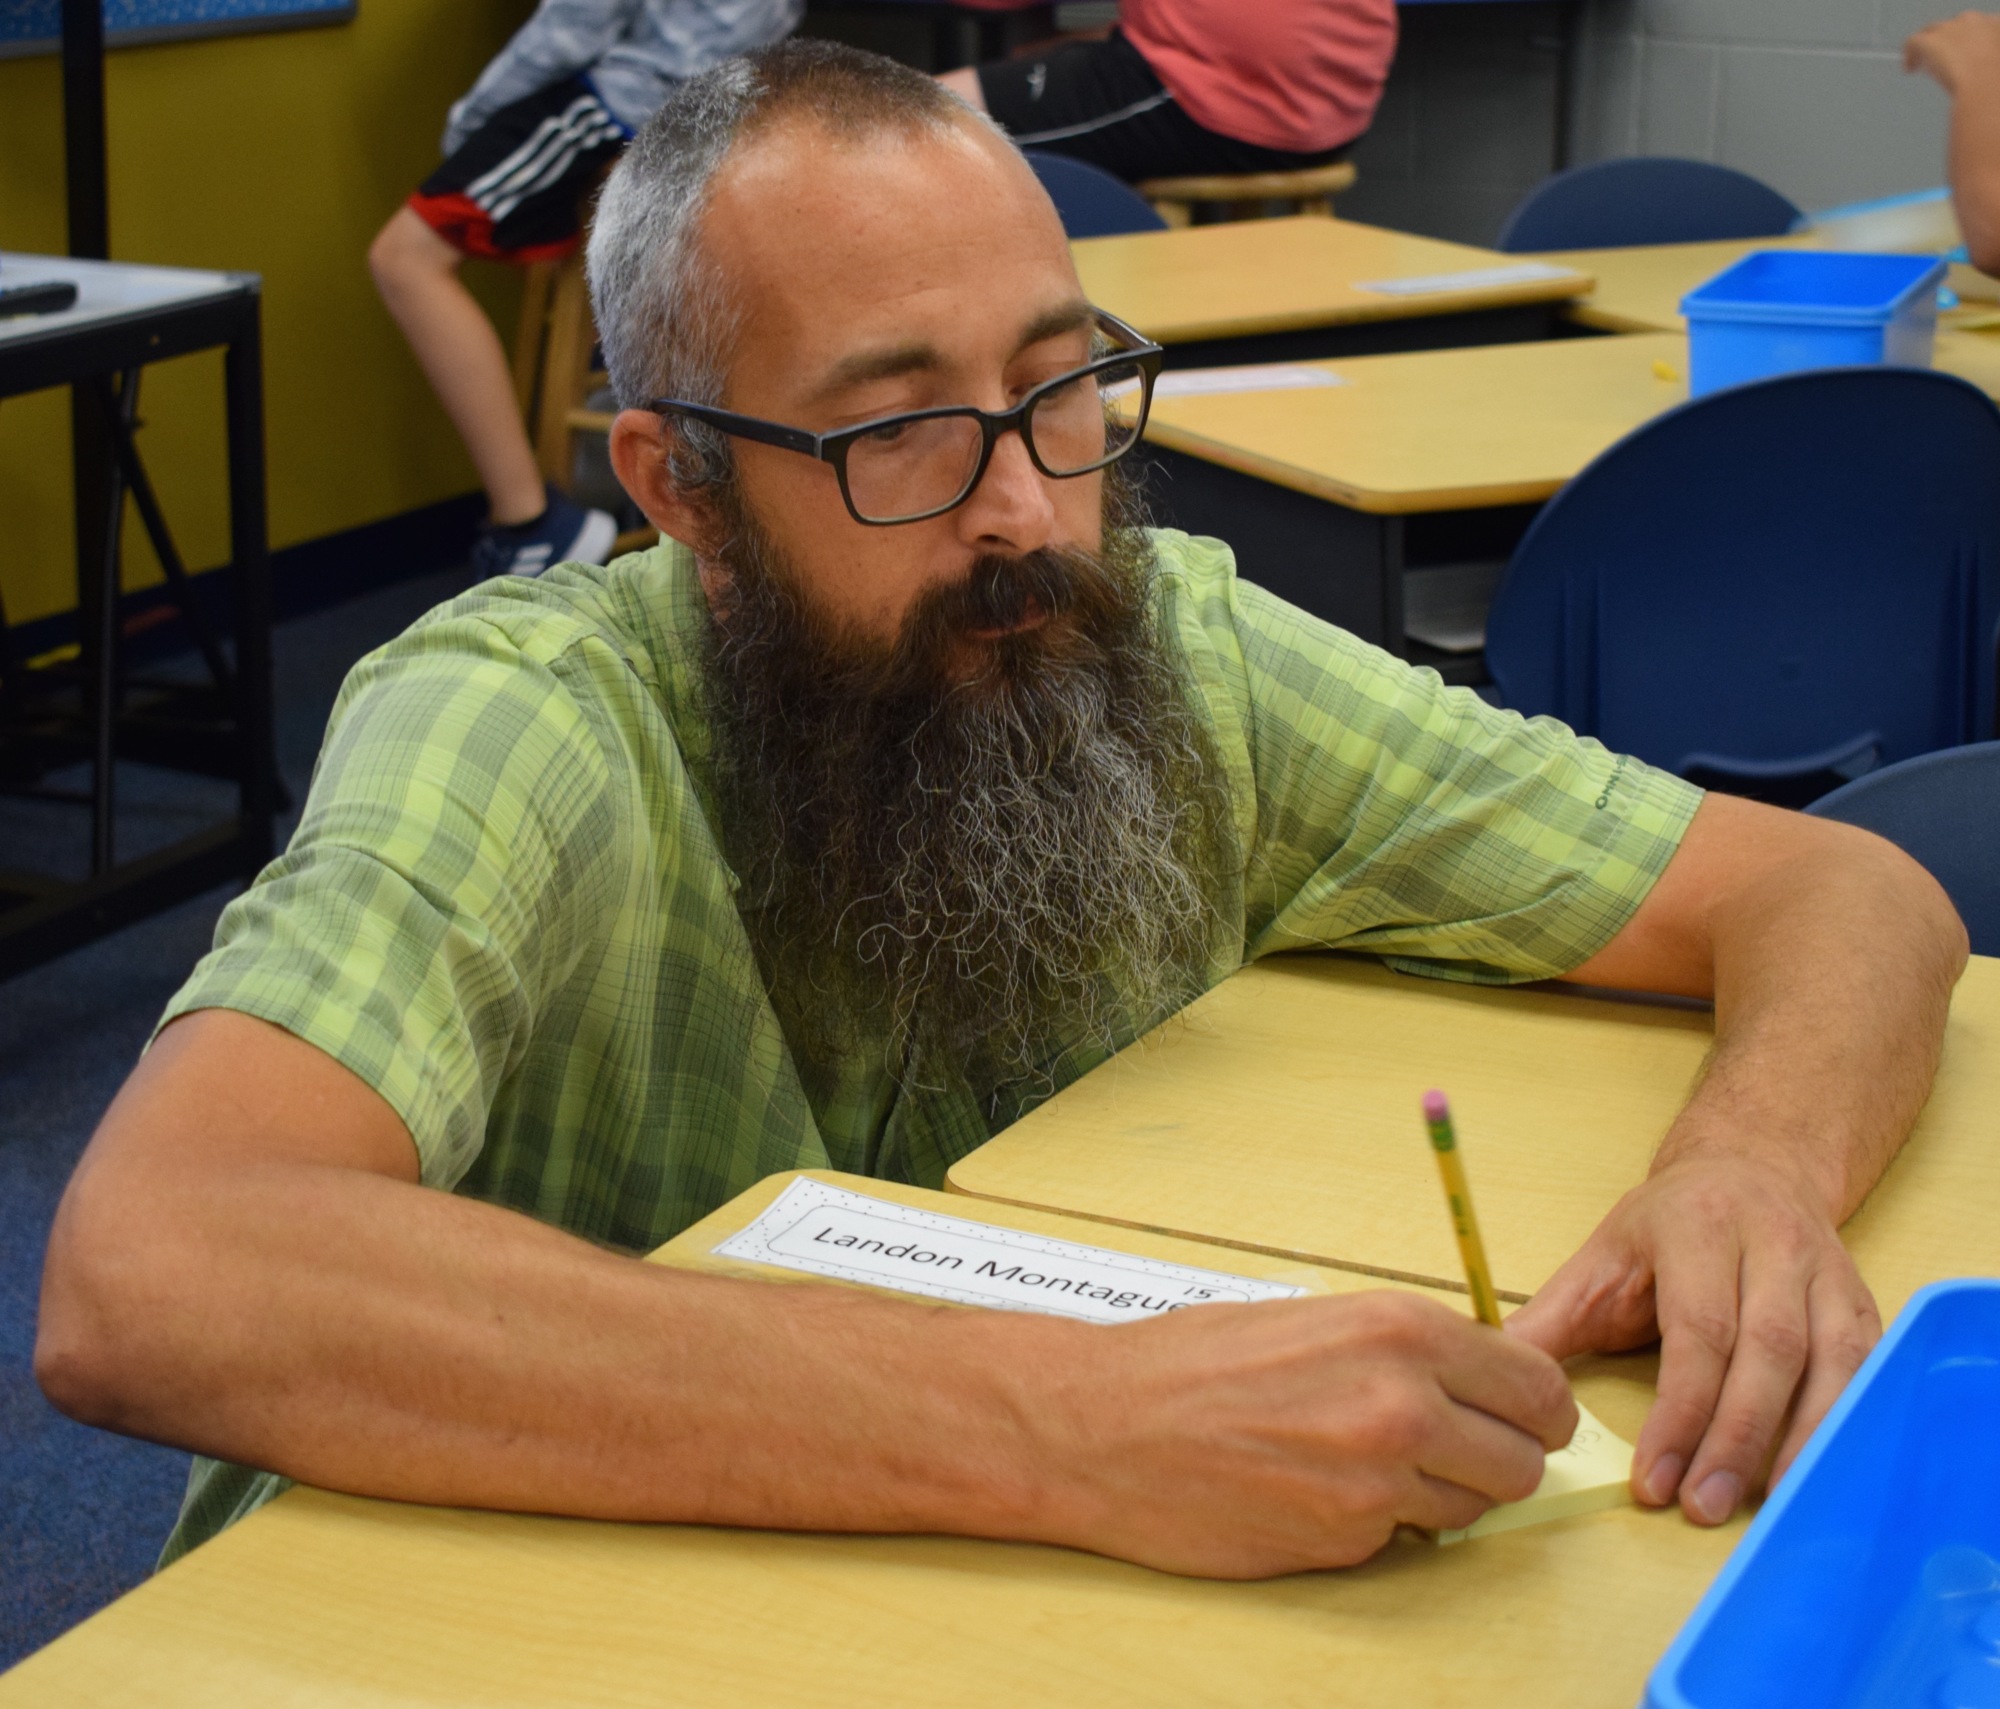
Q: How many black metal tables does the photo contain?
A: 1